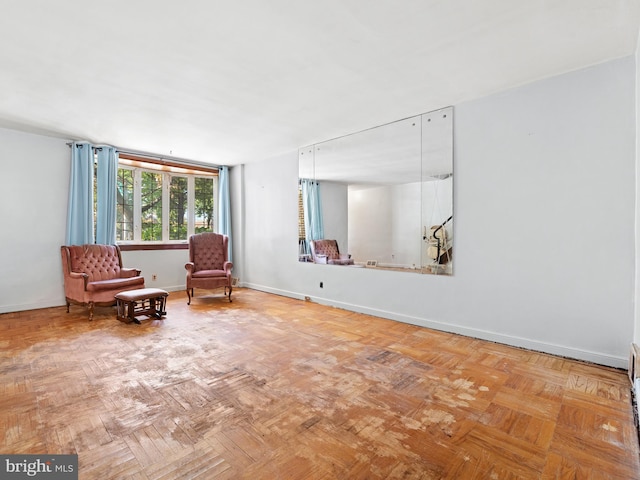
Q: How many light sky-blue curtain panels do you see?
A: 3